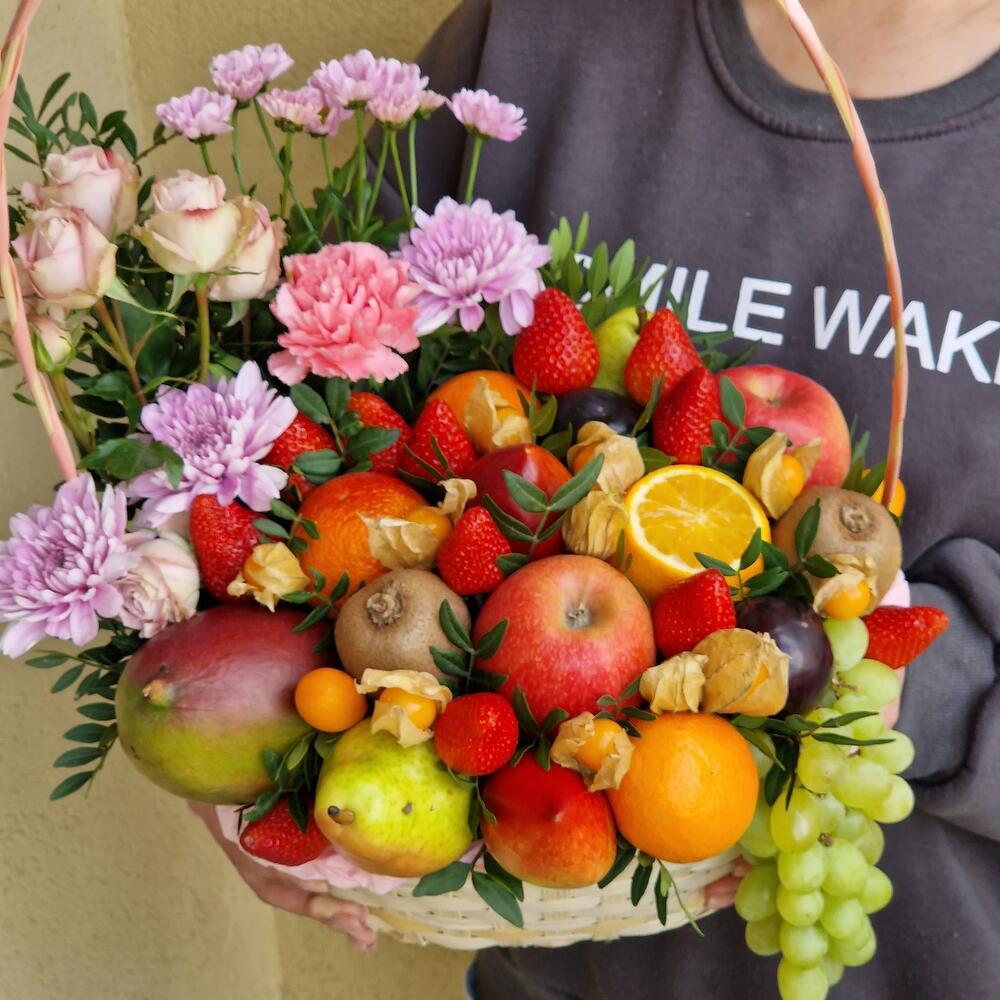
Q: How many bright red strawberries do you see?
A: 12